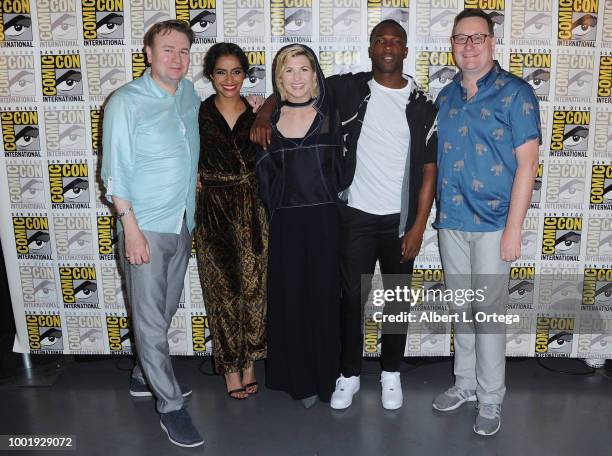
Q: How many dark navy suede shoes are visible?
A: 2